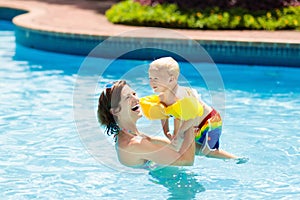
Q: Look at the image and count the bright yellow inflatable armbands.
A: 2